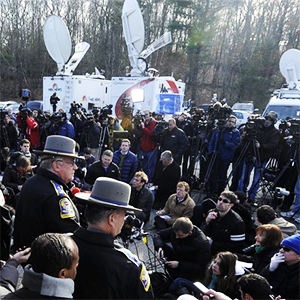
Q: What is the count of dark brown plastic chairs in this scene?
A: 0